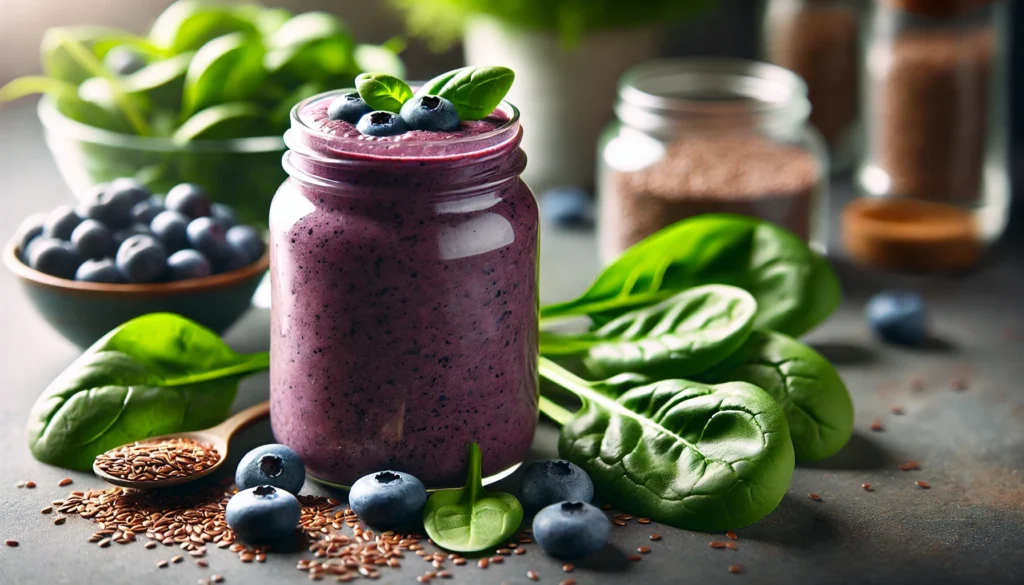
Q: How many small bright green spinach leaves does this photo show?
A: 3